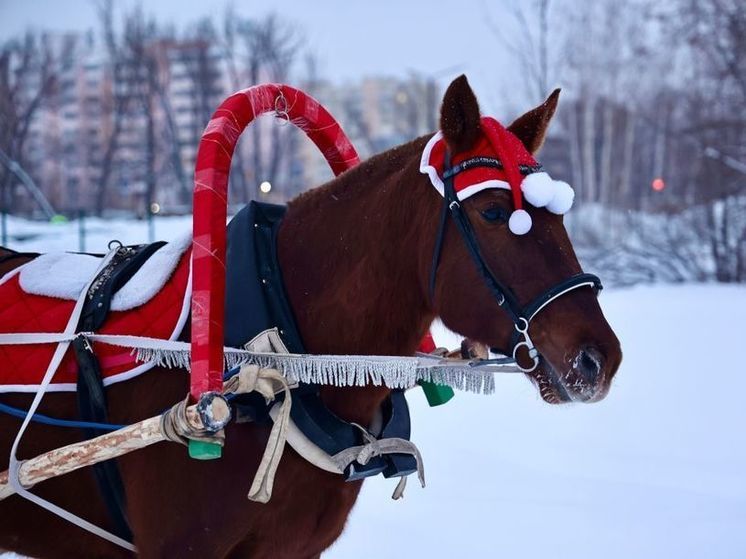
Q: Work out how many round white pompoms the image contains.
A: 3